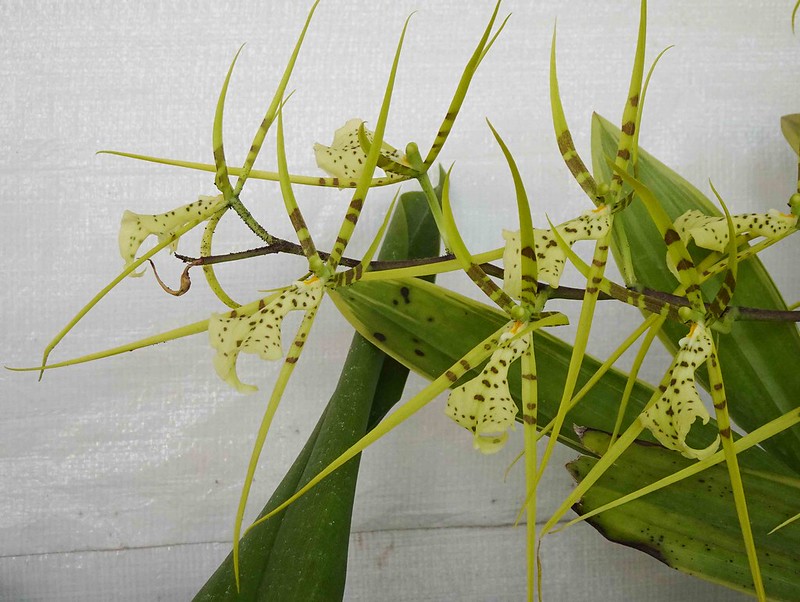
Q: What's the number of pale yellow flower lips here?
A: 7